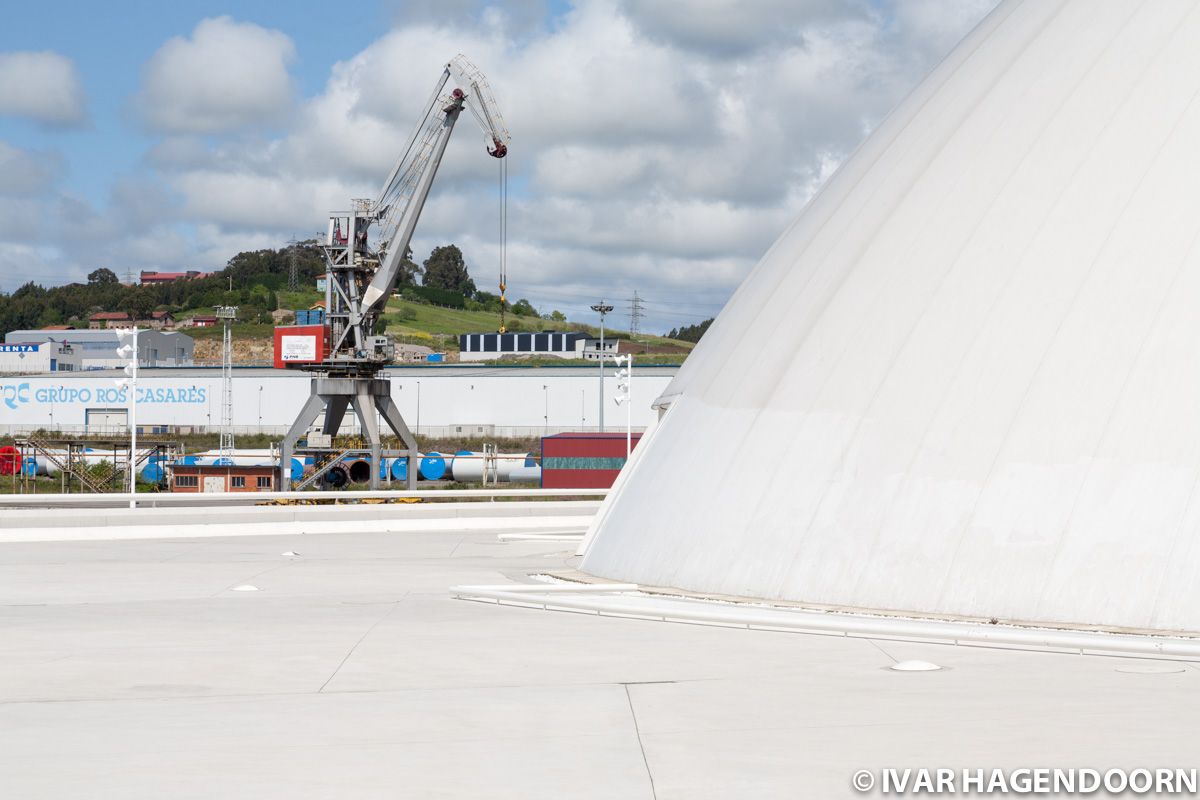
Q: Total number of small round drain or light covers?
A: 3